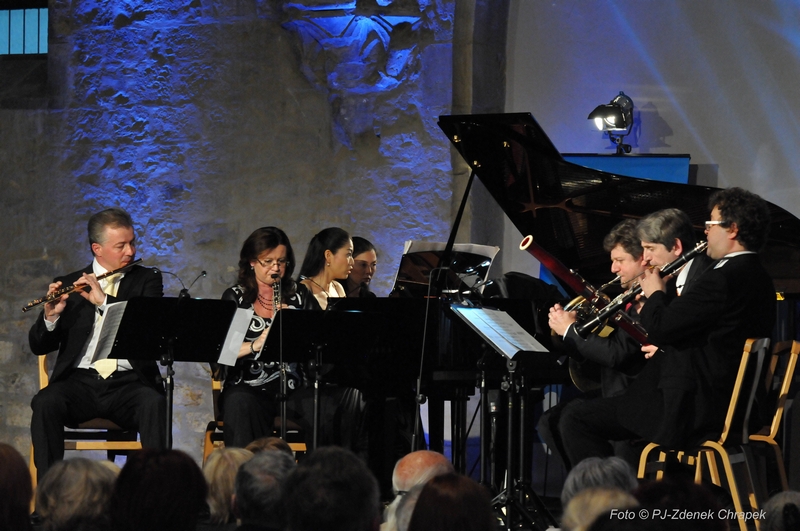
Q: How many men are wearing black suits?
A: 4